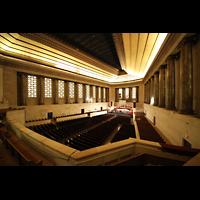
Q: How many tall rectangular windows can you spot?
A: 12